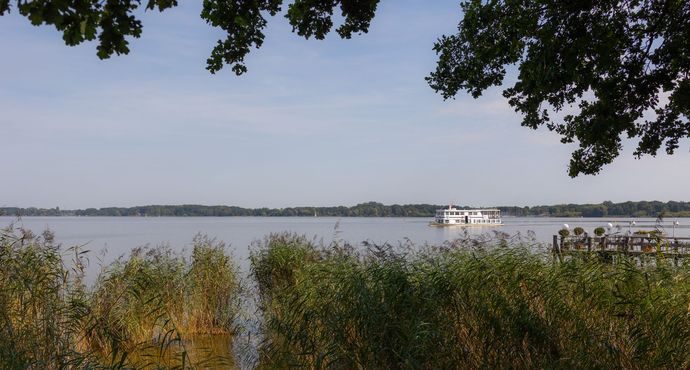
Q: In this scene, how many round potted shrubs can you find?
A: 3